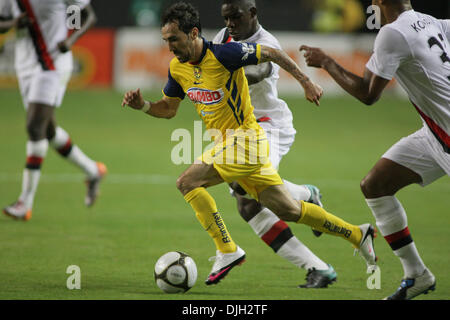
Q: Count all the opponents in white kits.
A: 3